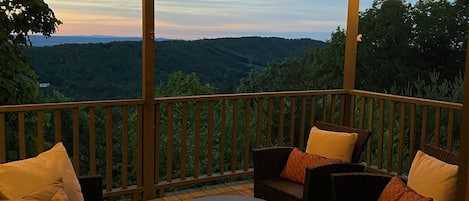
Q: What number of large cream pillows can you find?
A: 3